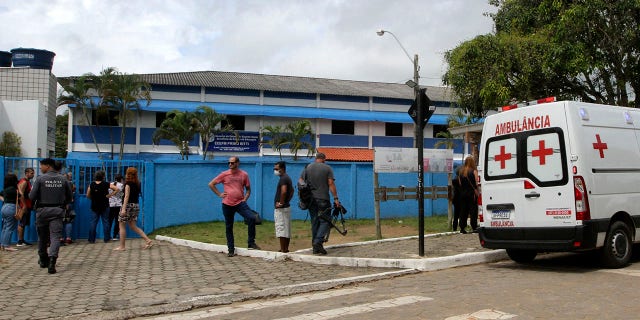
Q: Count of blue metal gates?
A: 2